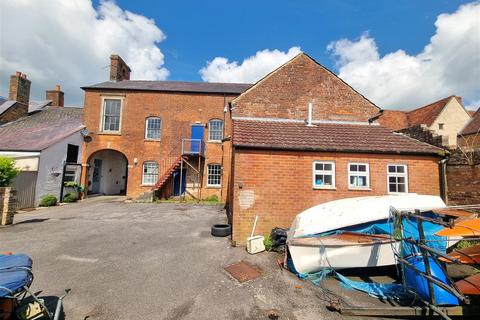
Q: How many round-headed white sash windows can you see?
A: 4